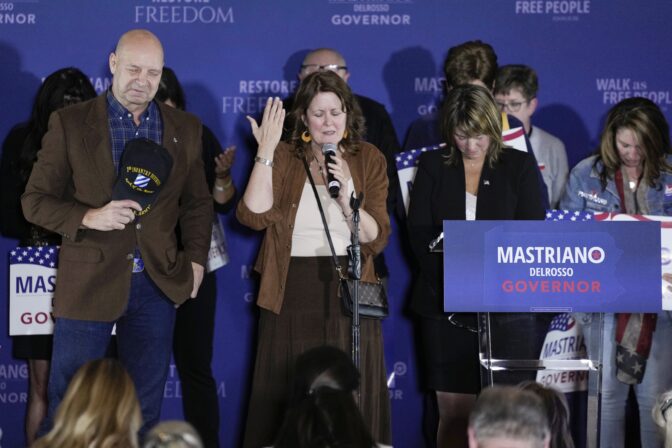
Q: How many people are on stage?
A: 9